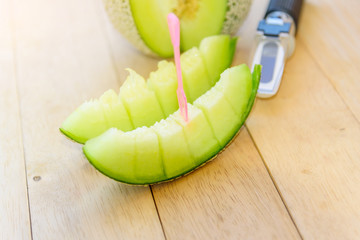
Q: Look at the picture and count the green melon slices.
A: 2